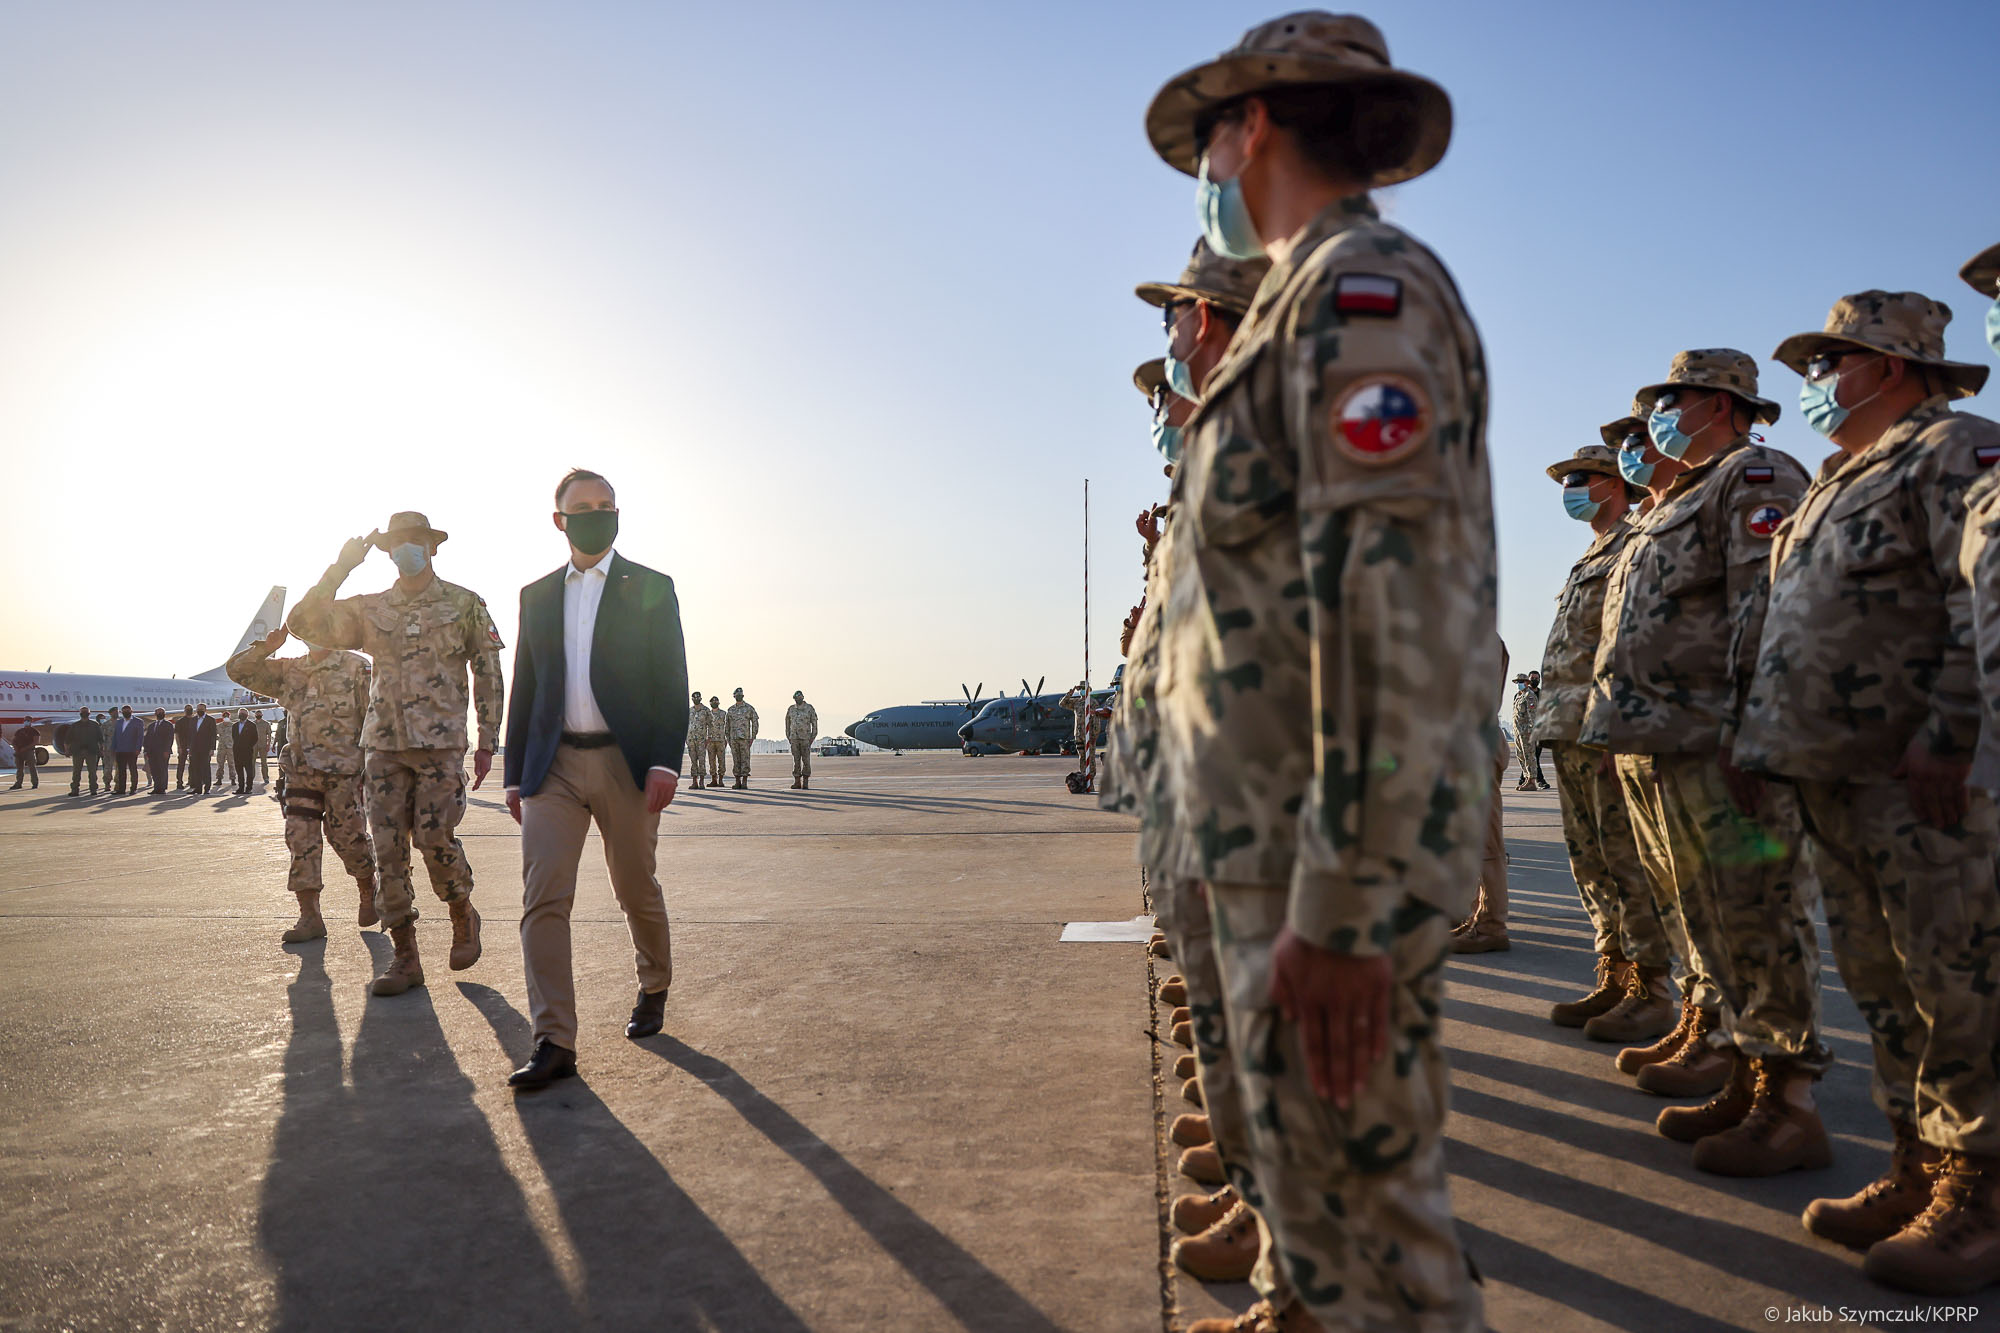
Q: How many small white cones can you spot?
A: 0